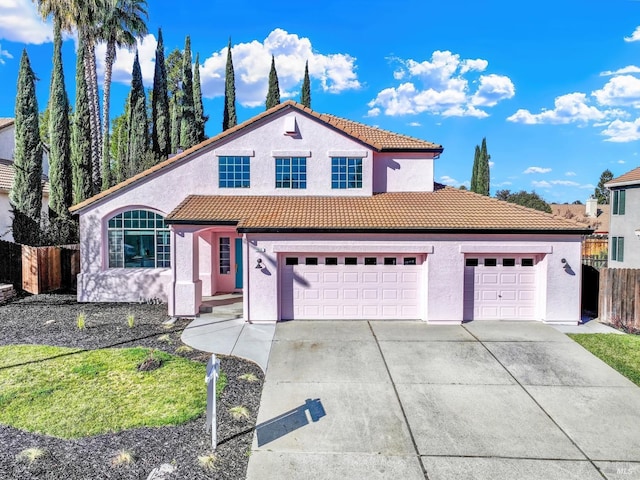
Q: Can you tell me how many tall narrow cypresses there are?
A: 12